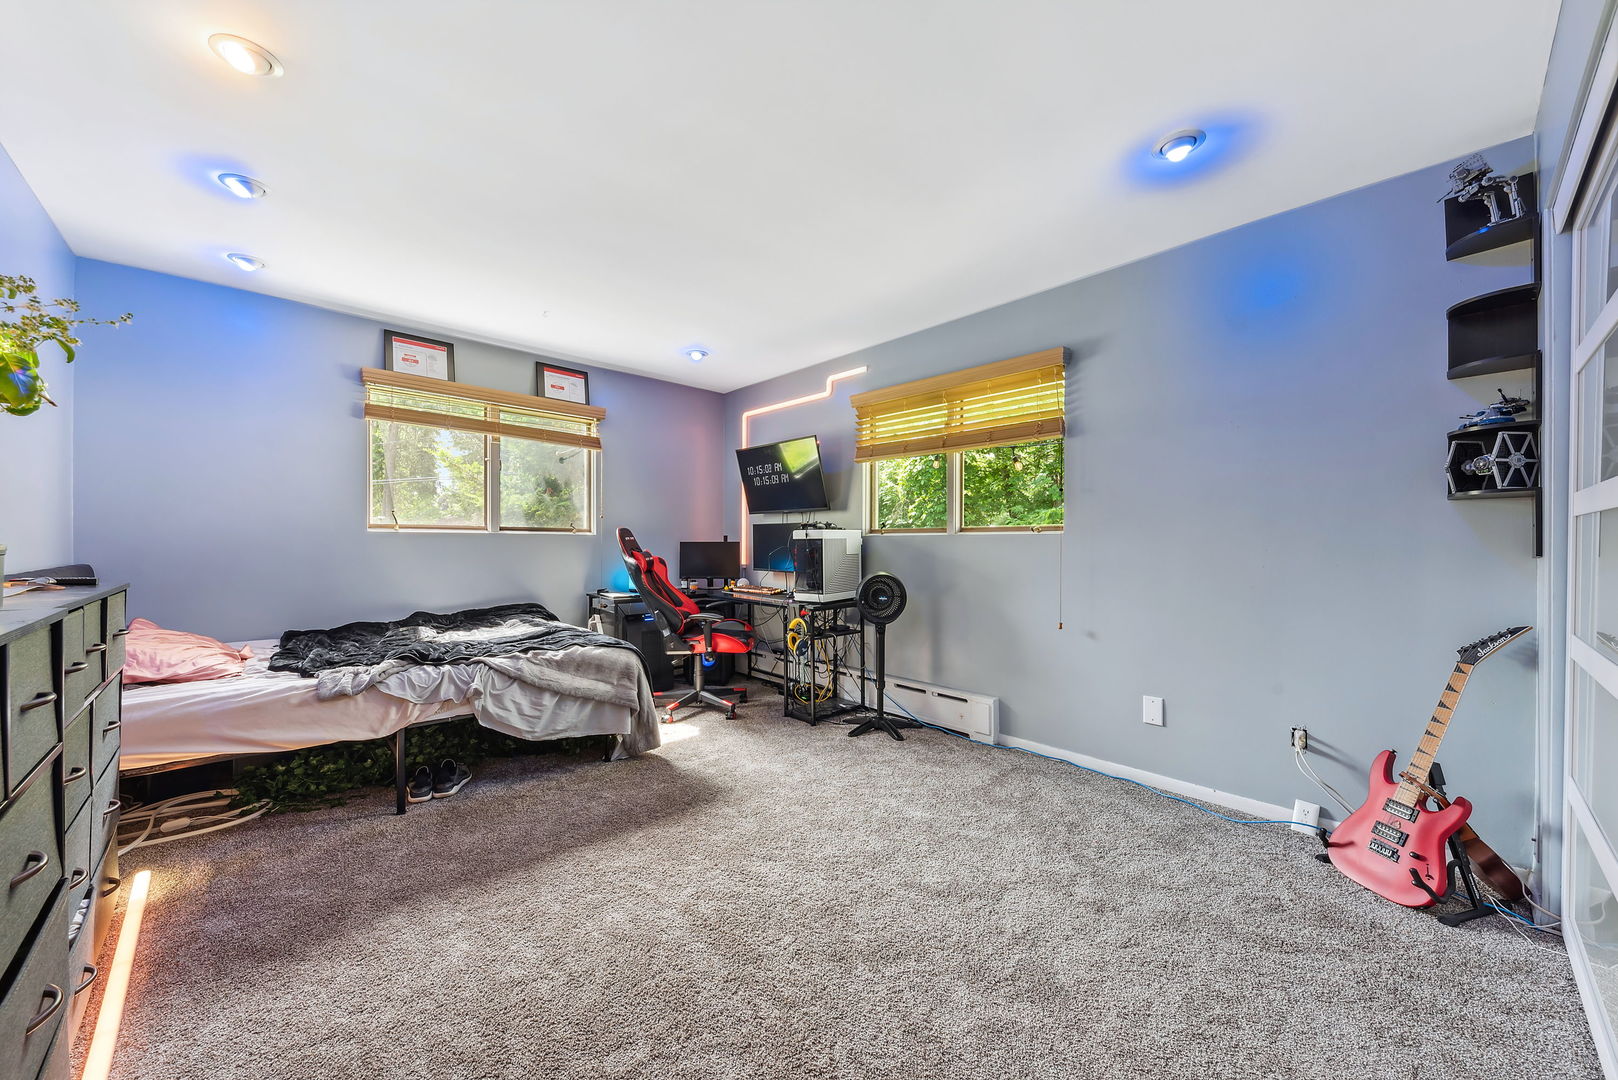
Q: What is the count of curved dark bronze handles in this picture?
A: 12